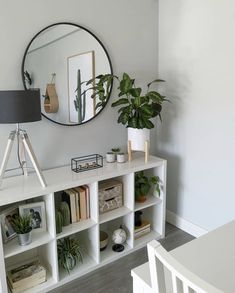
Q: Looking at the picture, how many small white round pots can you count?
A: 2